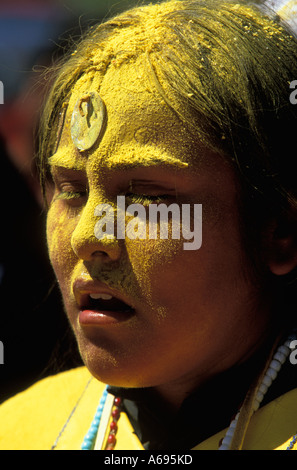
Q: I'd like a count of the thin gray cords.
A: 1